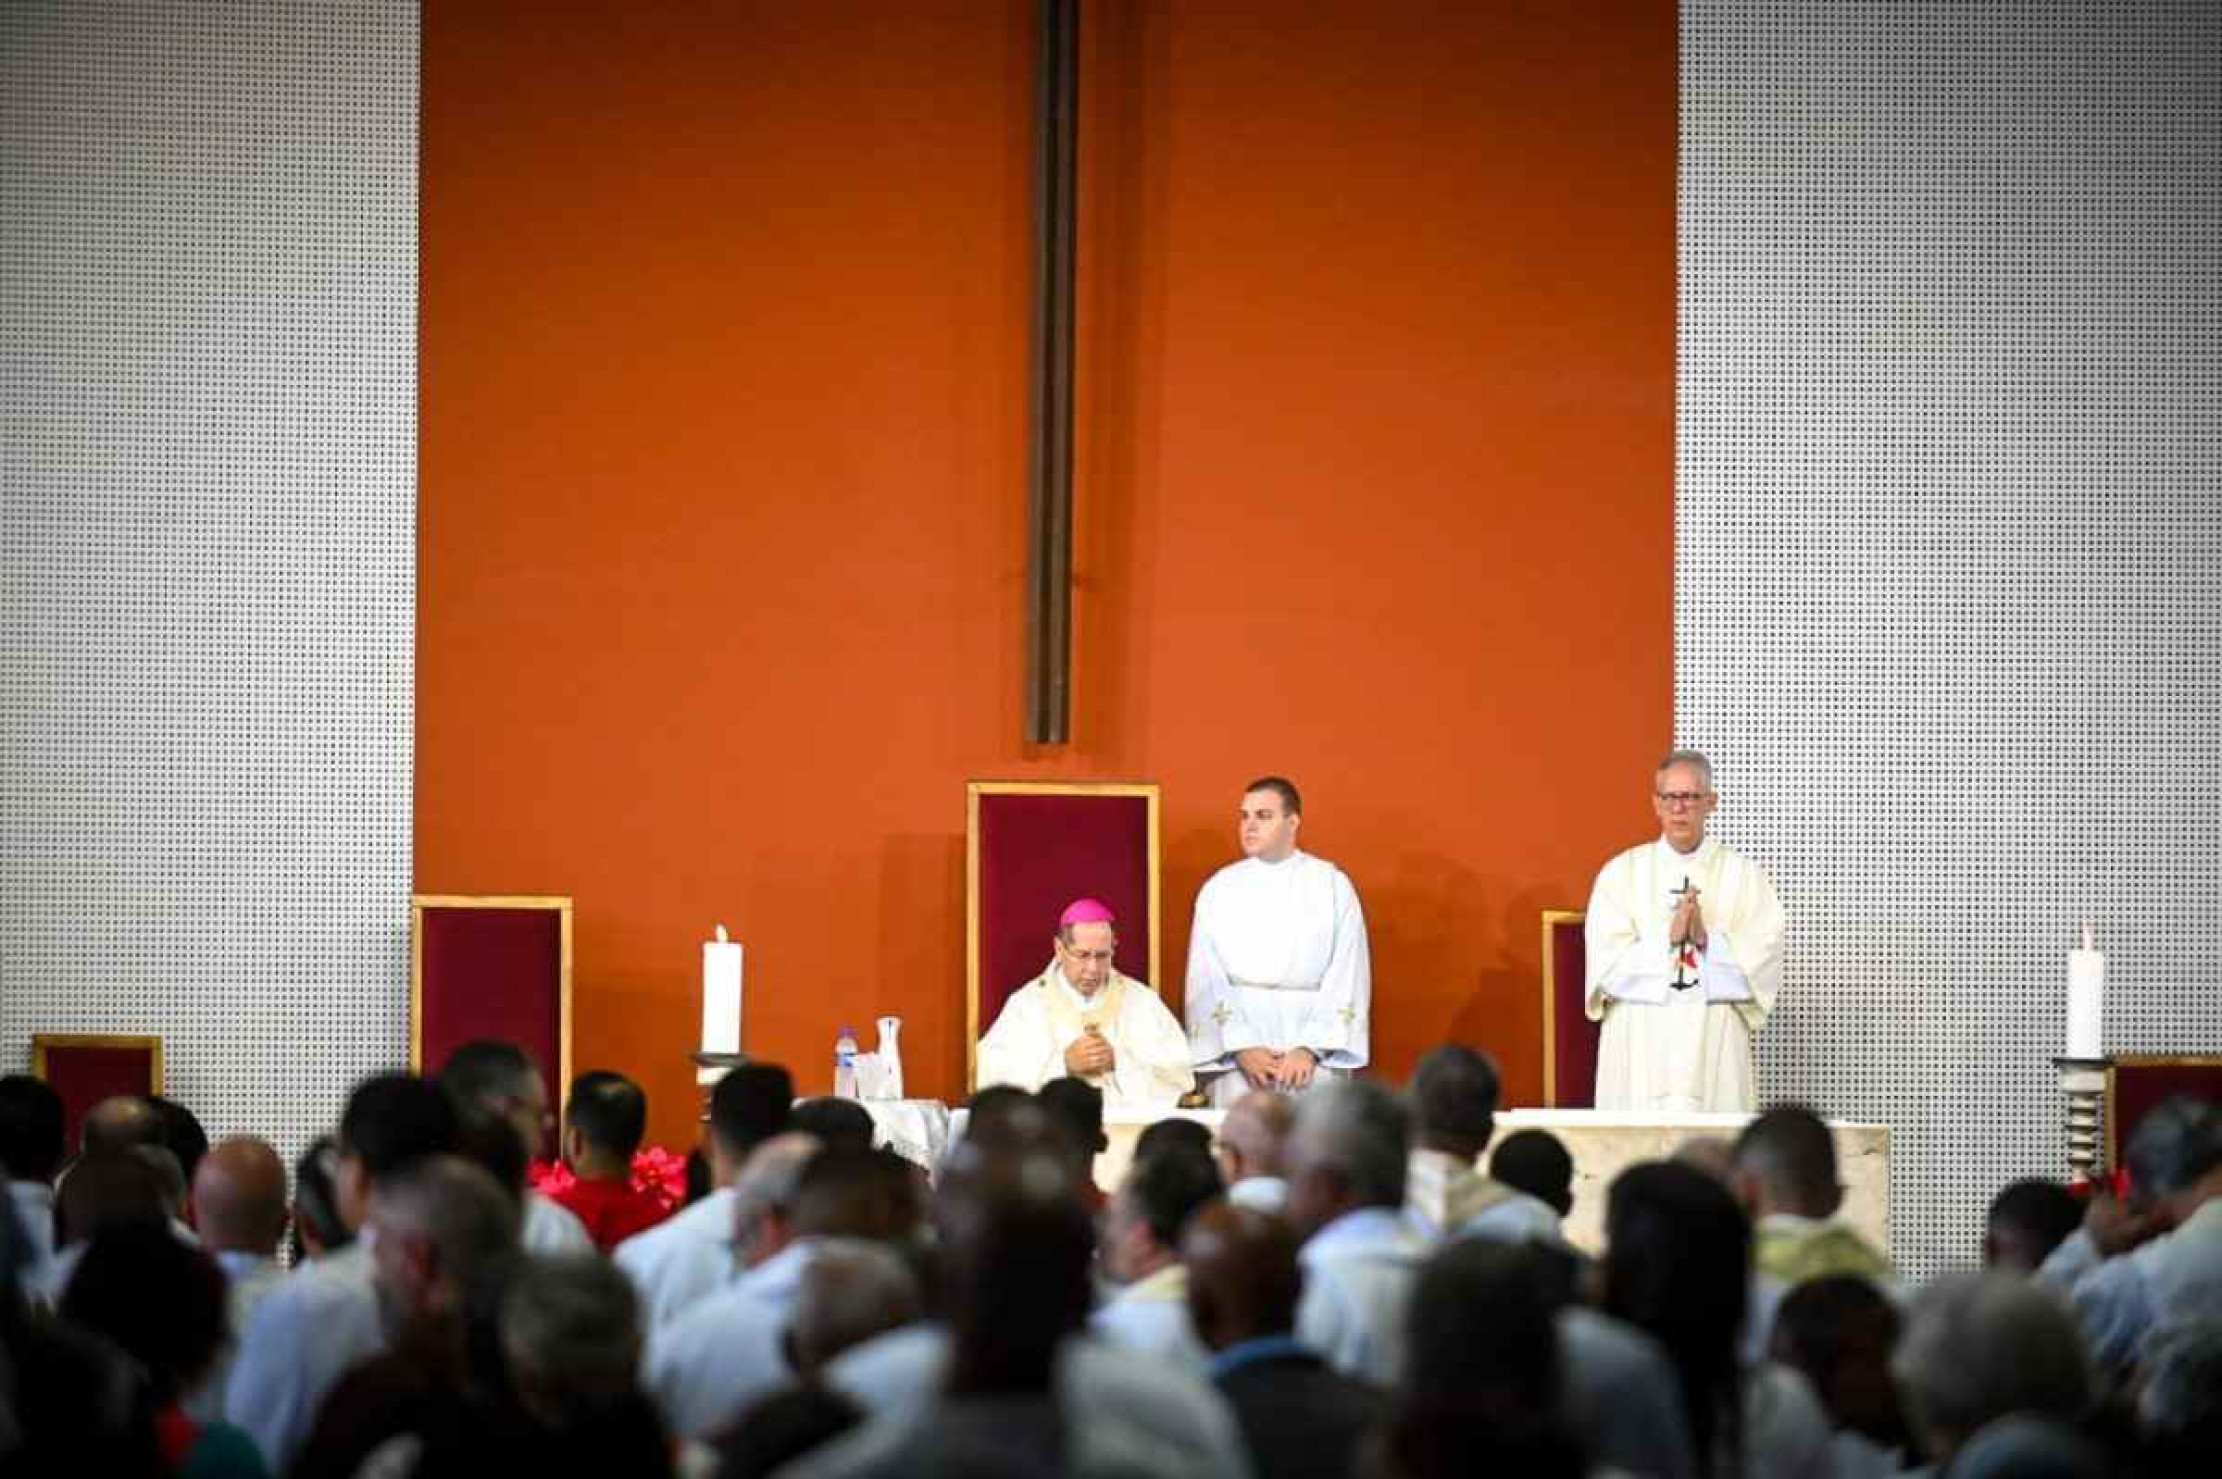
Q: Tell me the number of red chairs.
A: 5